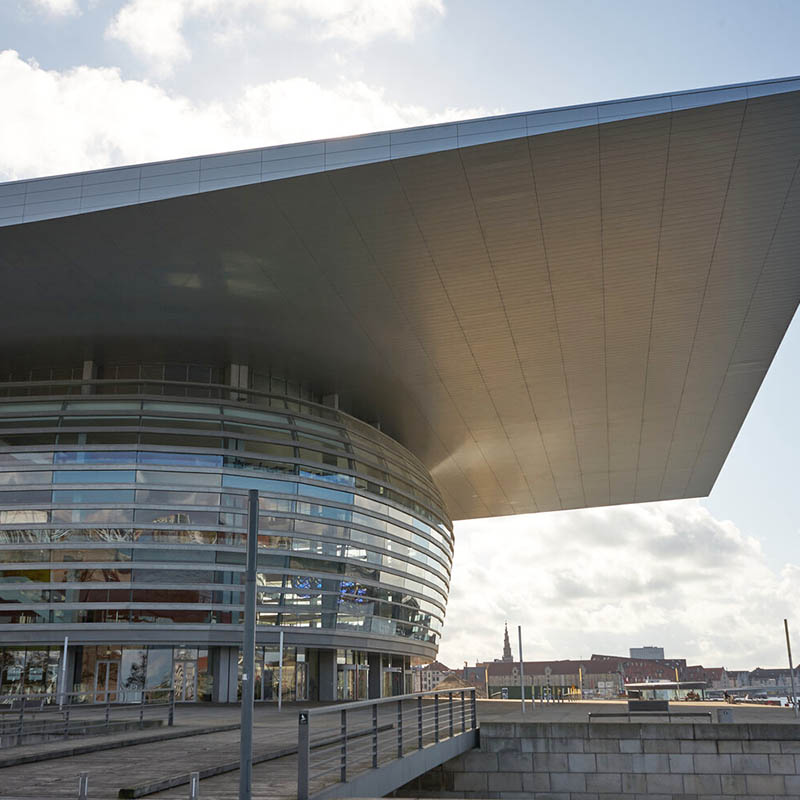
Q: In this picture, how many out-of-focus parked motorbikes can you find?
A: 0